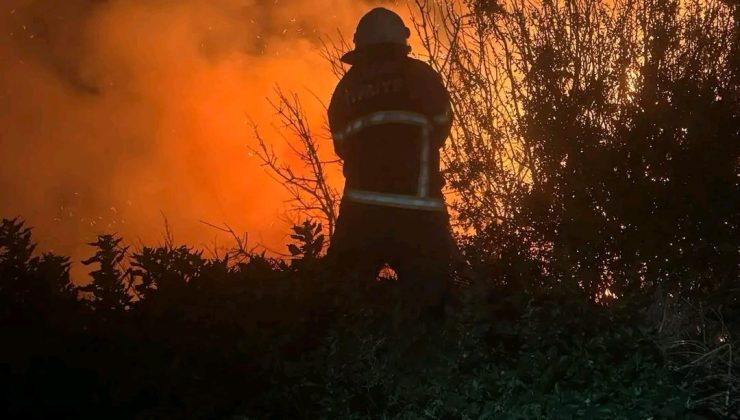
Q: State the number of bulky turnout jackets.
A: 1